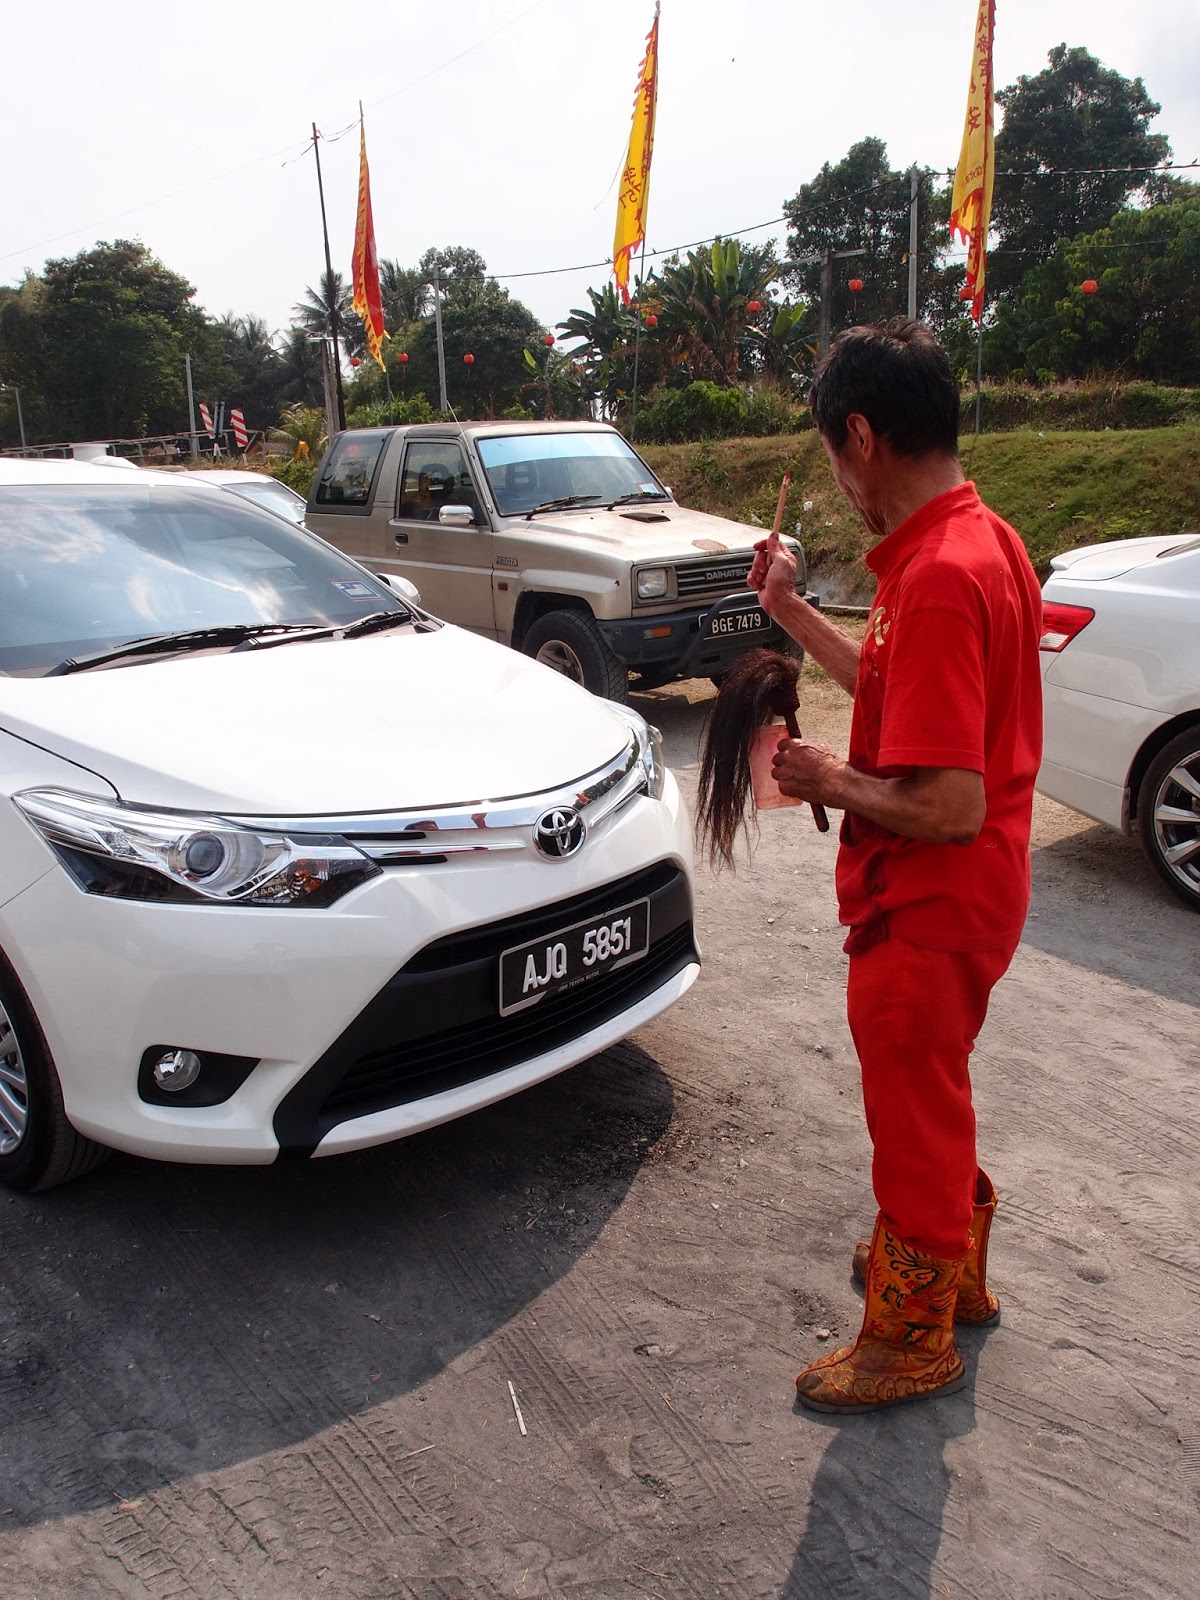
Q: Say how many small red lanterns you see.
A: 9